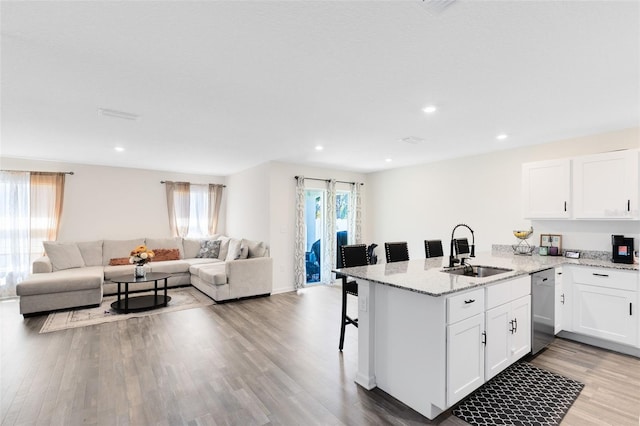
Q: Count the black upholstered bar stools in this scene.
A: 4